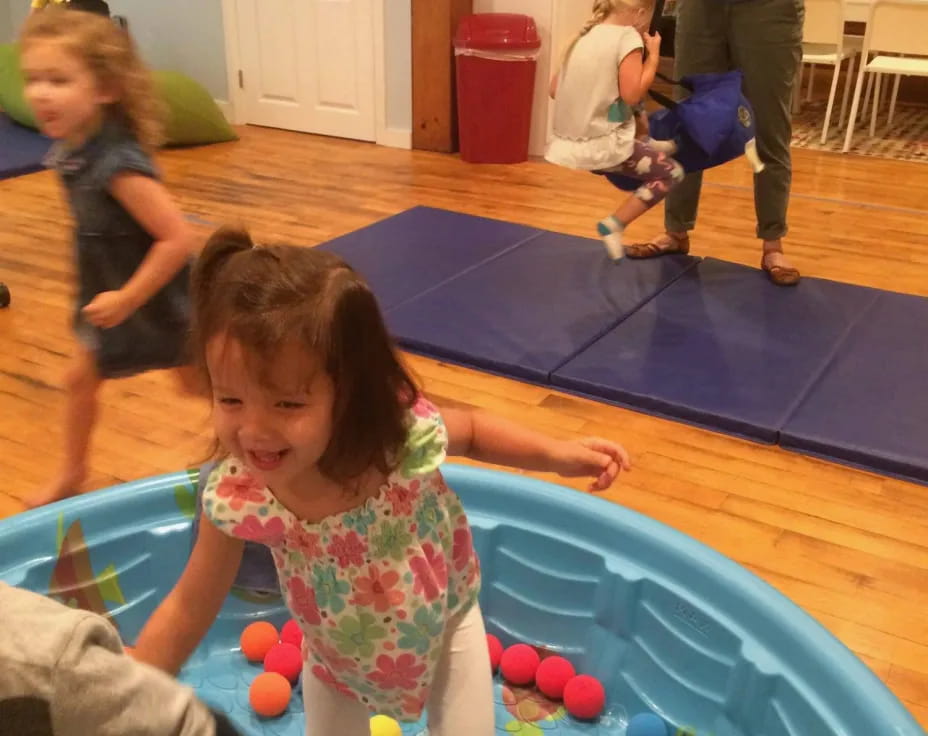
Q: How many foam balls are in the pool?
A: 10